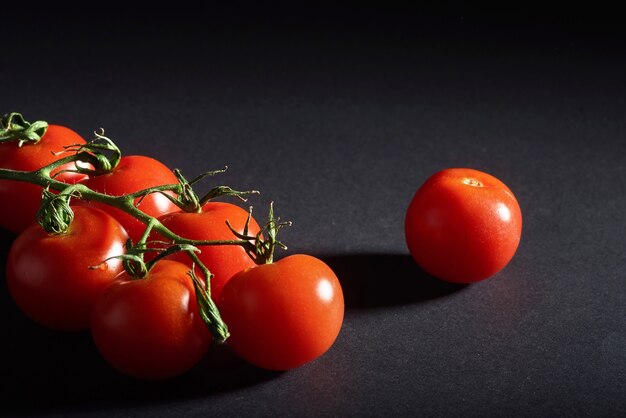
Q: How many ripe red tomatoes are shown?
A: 7